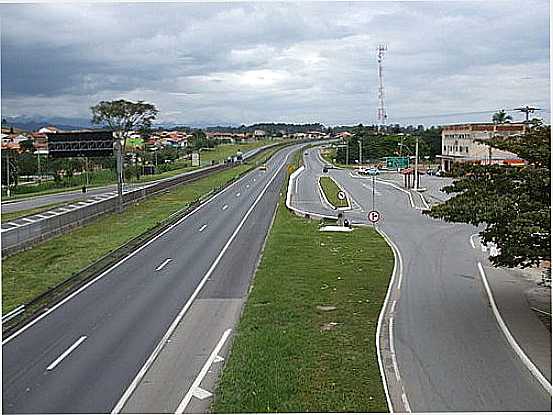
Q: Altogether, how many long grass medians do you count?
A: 2